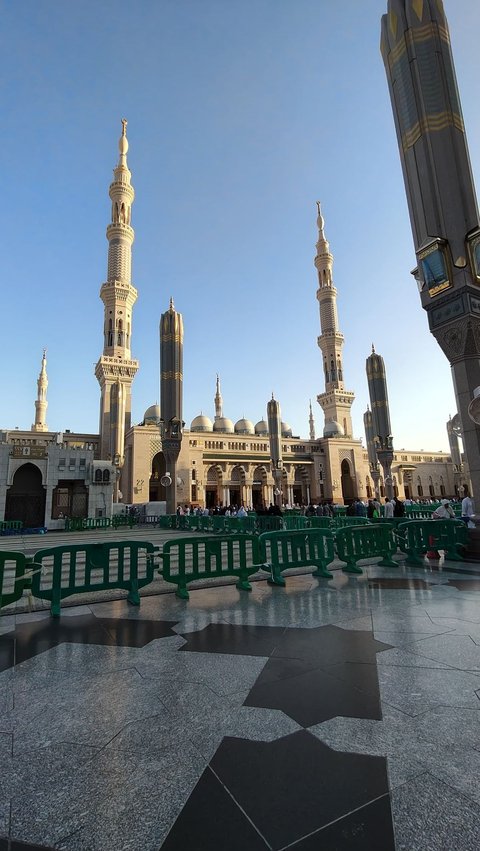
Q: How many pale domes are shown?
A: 7